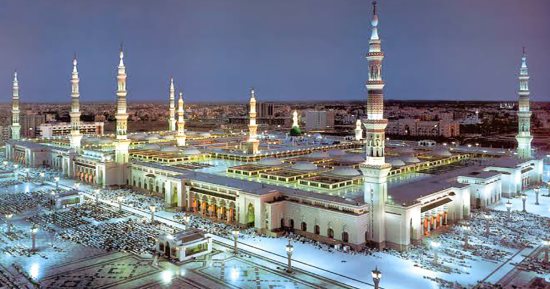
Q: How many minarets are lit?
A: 10